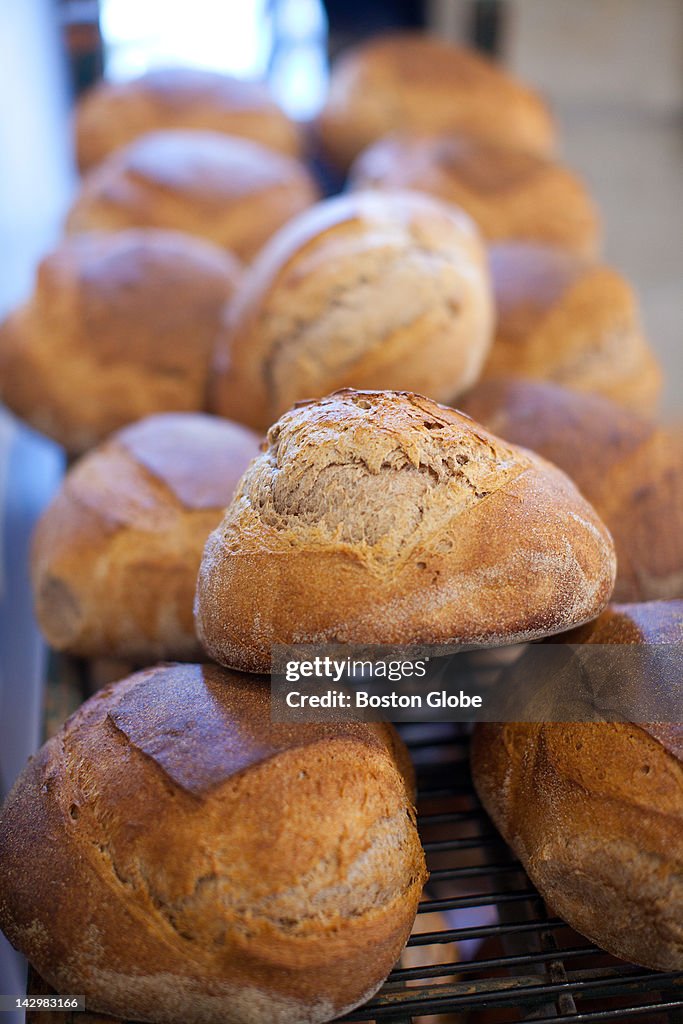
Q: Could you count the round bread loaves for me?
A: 12